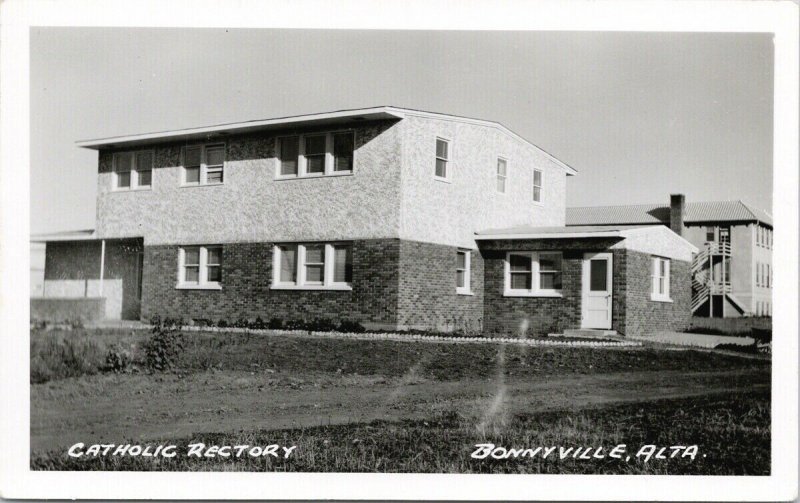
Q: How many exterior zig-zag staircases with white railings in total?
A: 1